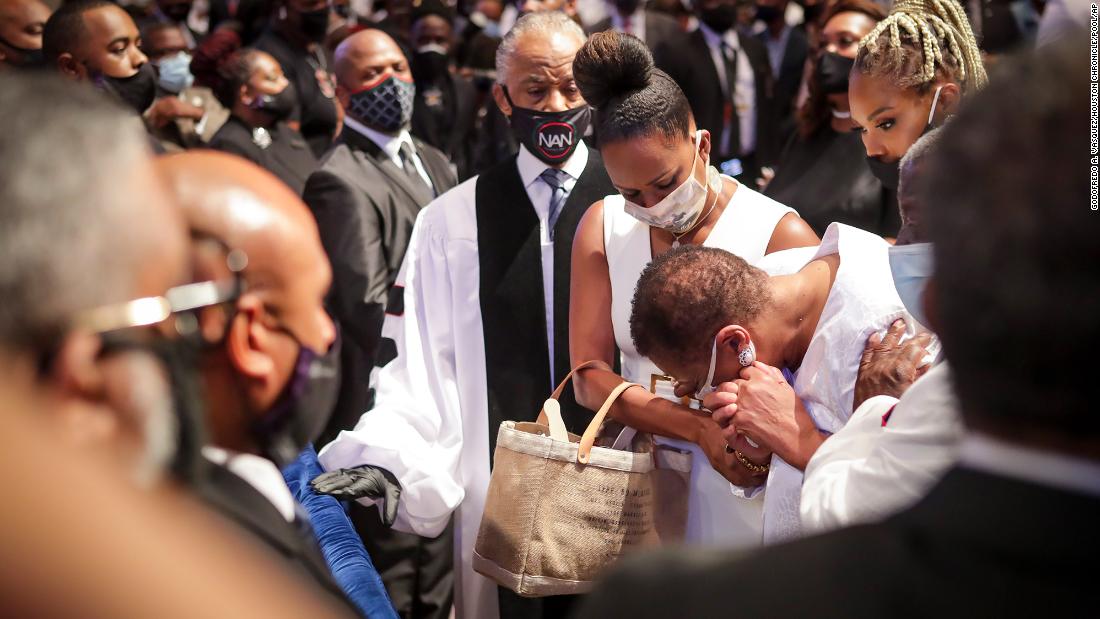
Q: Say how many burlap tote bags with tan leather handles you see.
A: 1